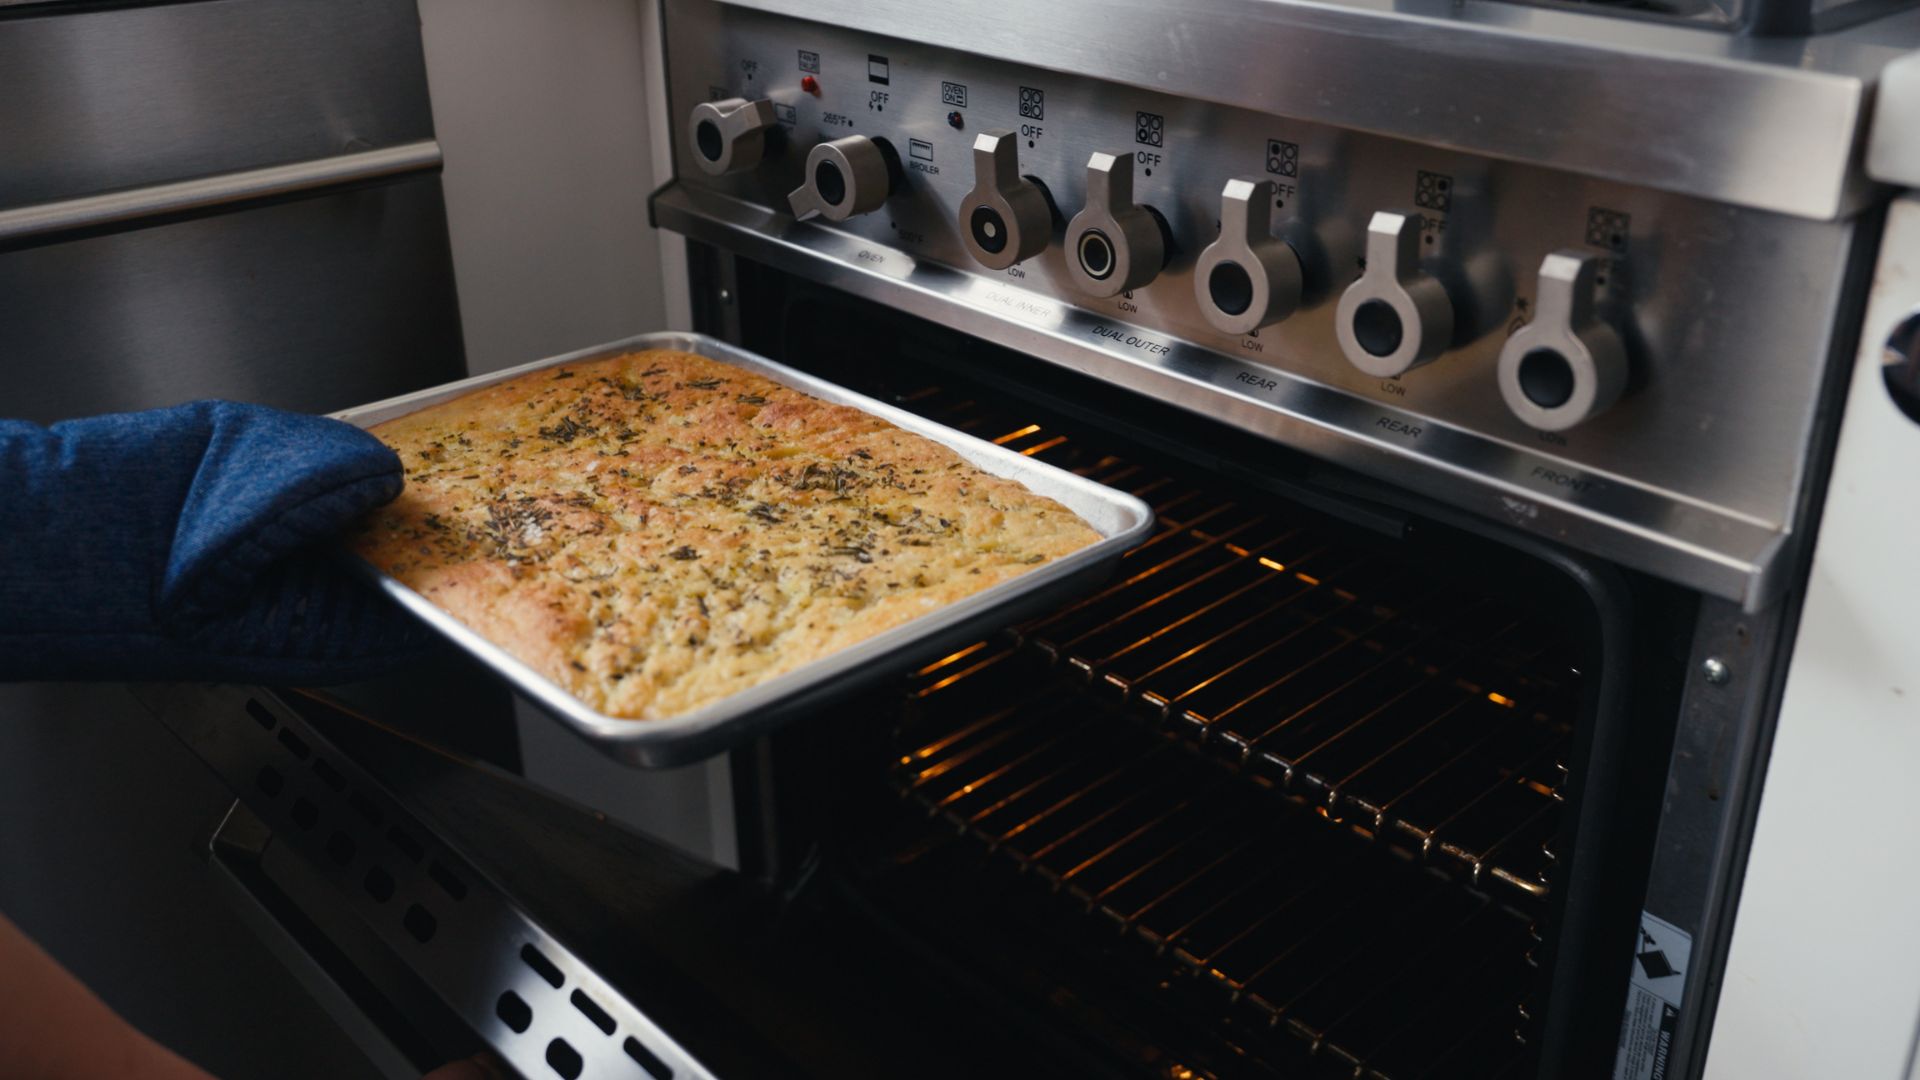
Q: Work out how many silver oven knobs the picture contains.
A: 7